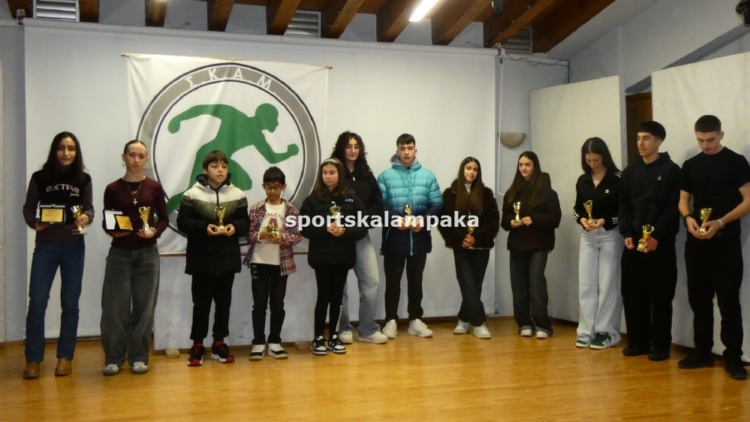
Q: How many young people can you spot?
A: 12